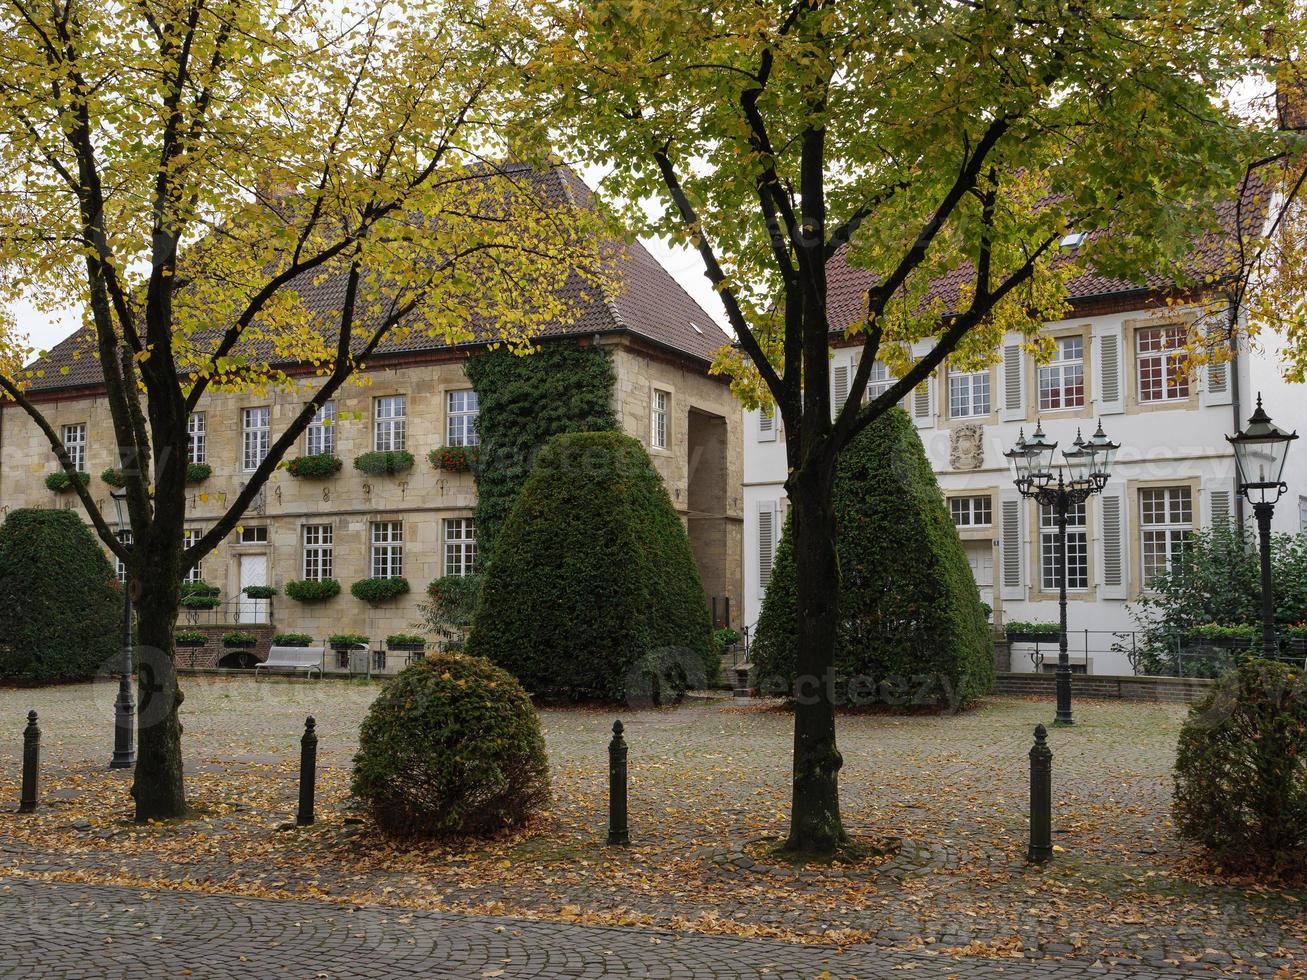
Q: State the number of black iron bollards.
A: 4